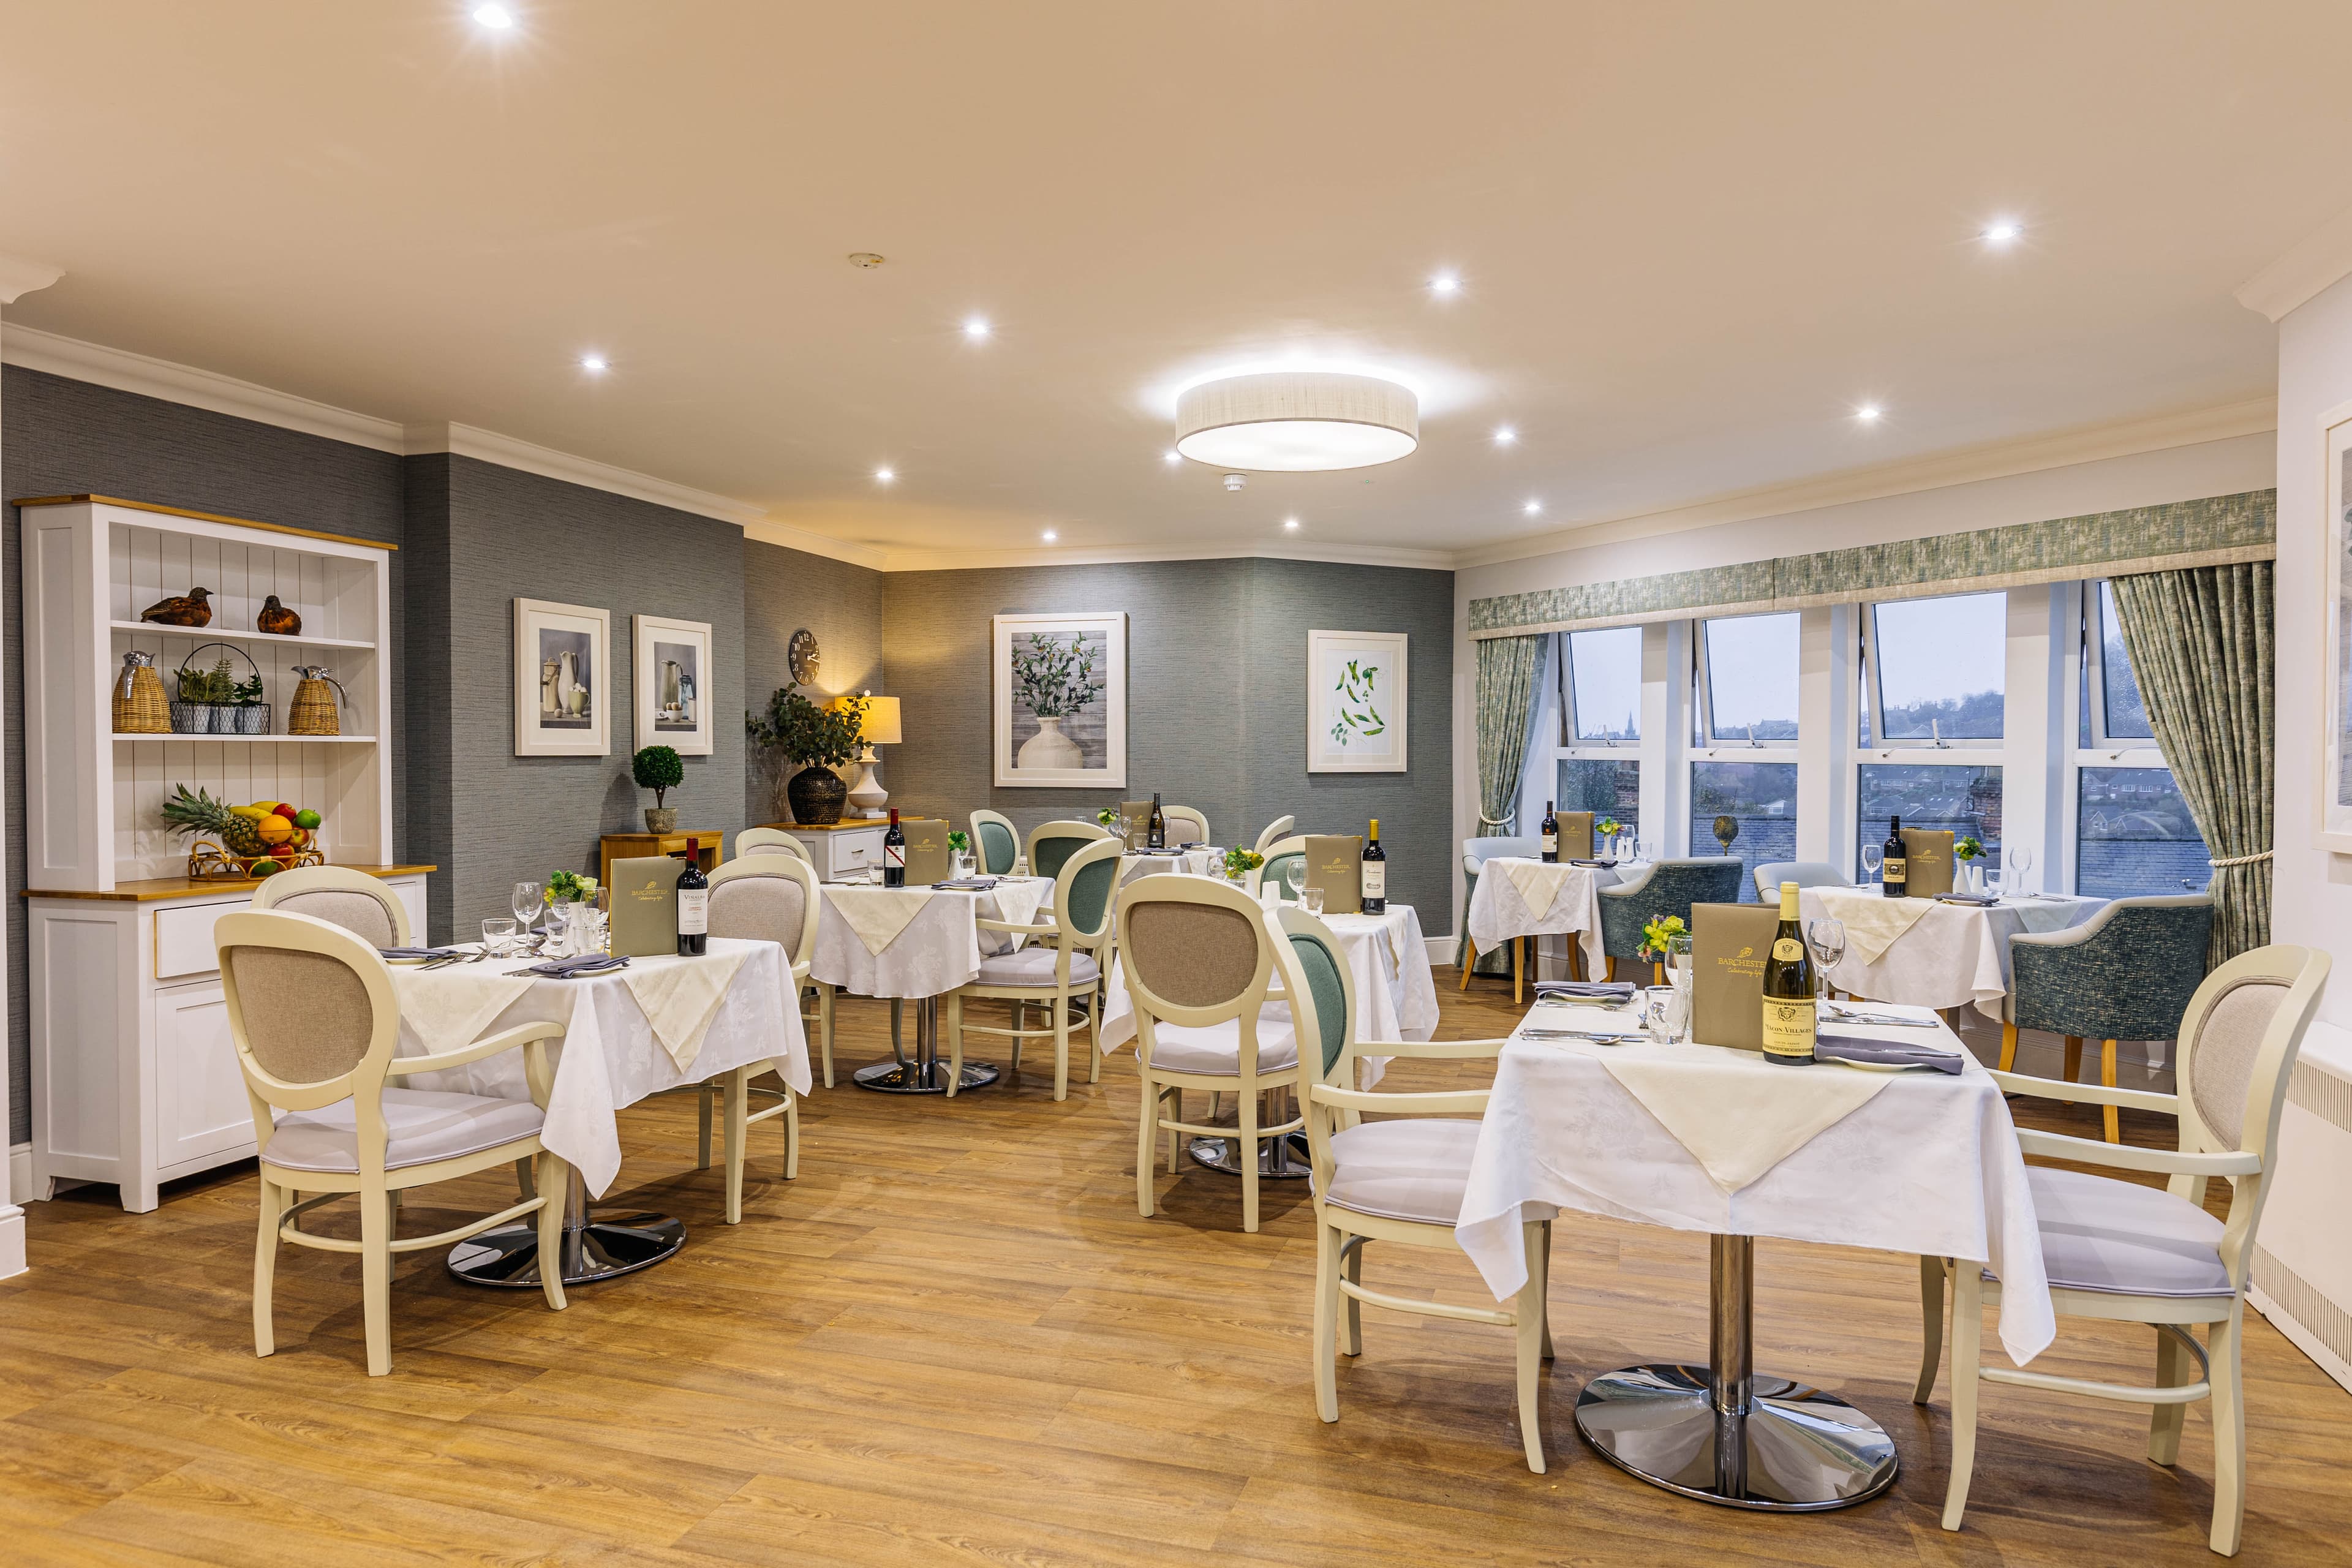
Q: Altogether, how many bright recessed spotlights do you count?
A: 12